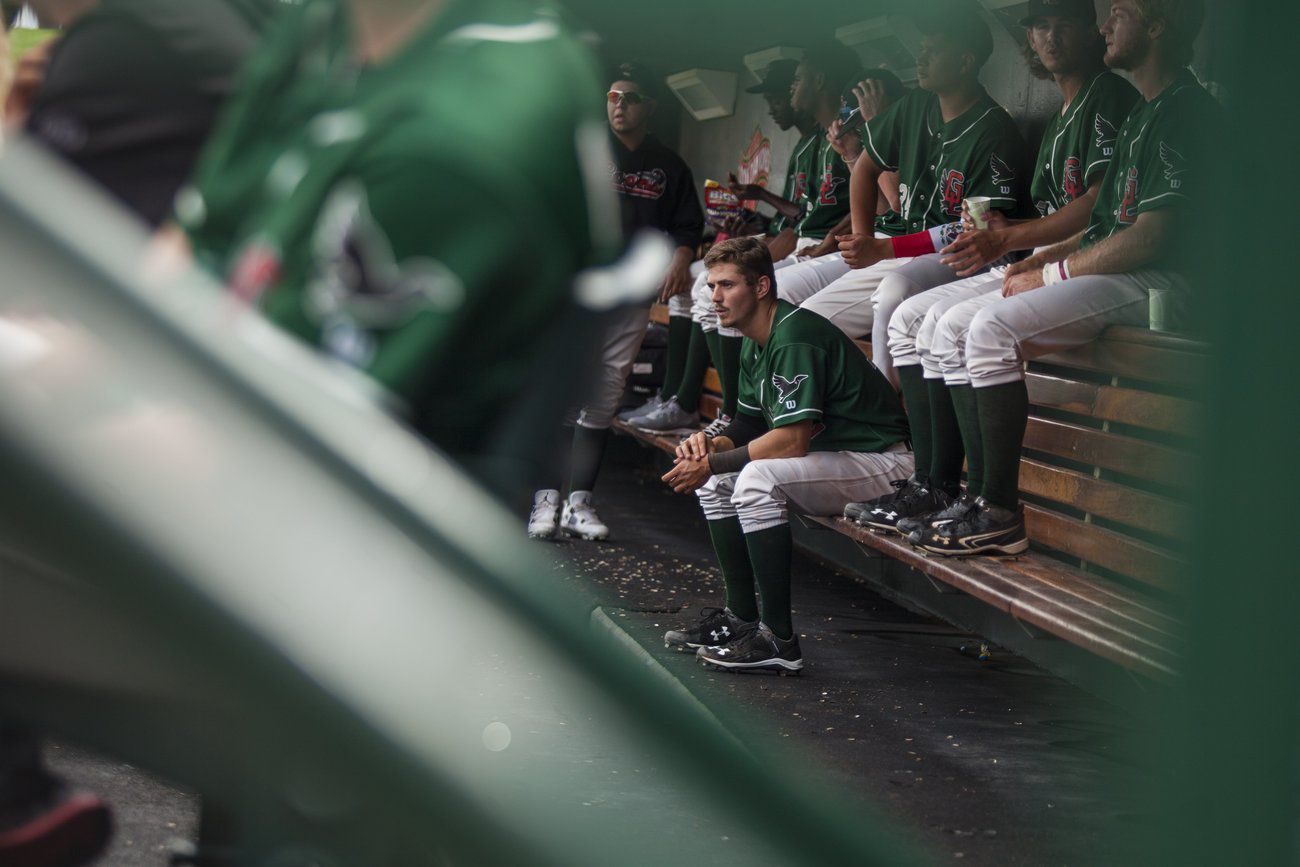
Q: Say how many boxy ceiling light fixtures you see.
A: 4